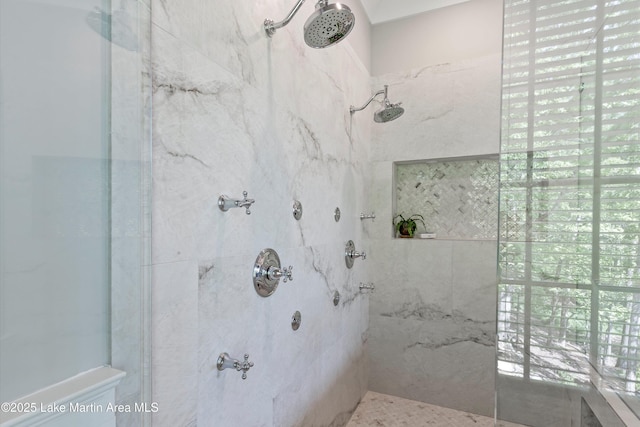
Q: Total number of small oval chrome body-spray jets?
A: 4